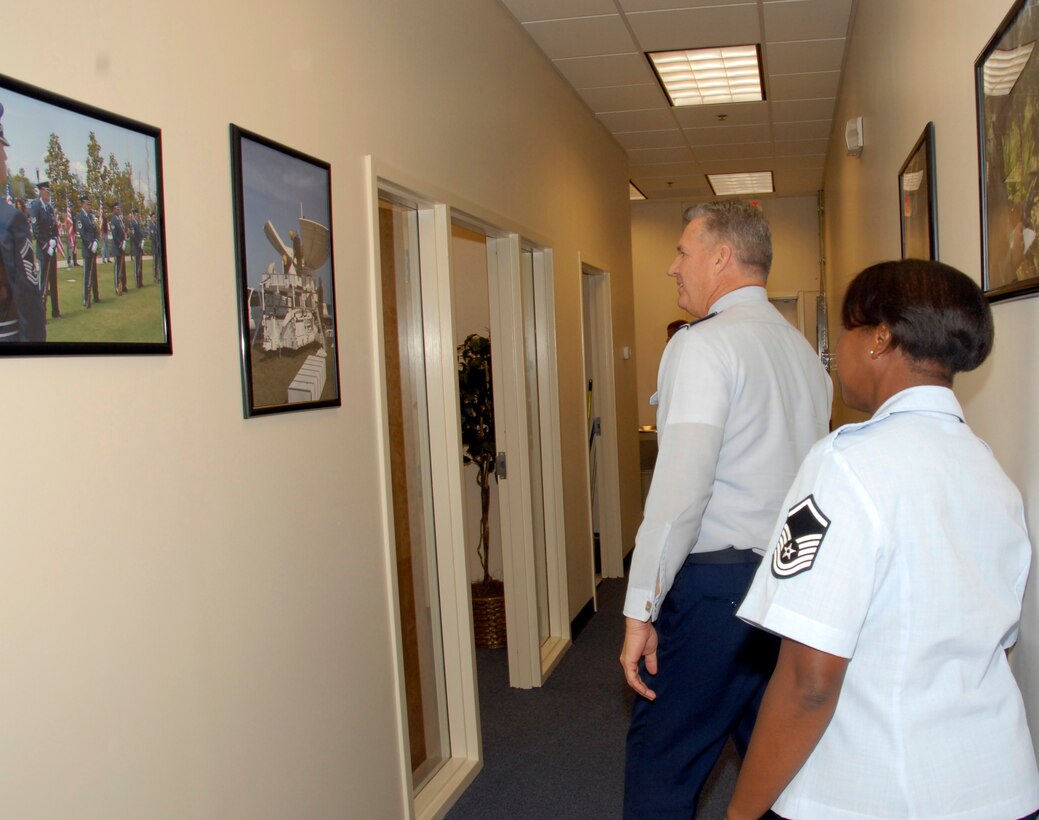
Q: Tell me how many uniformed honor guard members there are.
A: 6